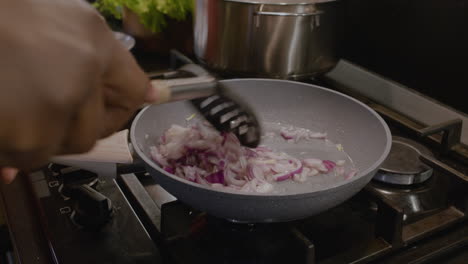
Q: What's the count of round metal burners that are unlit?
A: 1